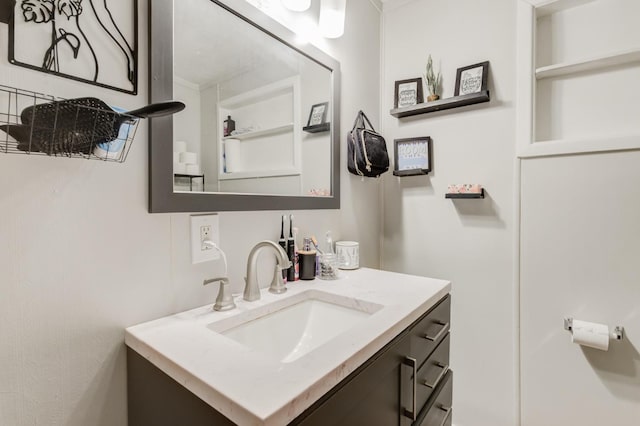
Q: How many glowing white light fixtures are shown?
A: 2